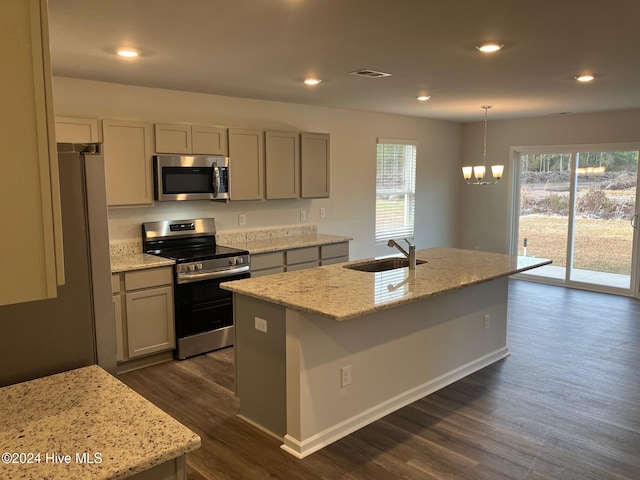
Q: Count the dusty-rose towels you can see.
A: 0